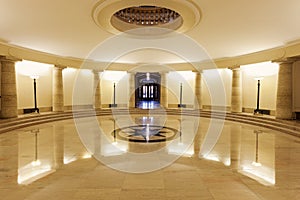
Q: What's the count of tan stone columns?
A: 8